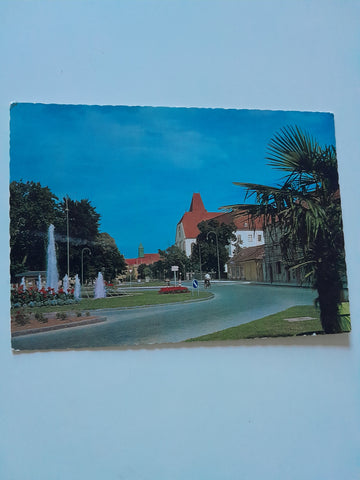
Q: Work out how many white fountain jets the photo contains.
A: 6